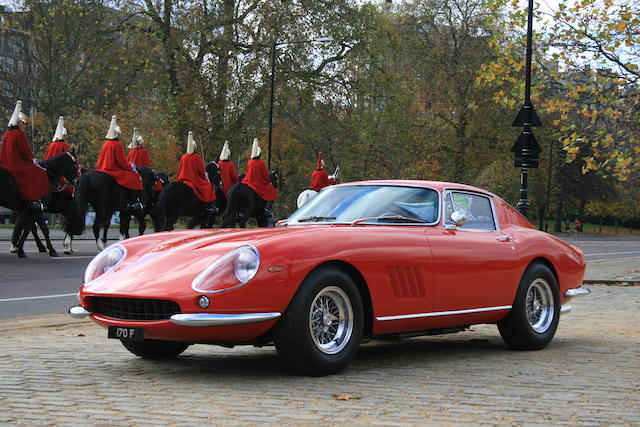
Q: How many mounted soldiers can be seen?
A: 8